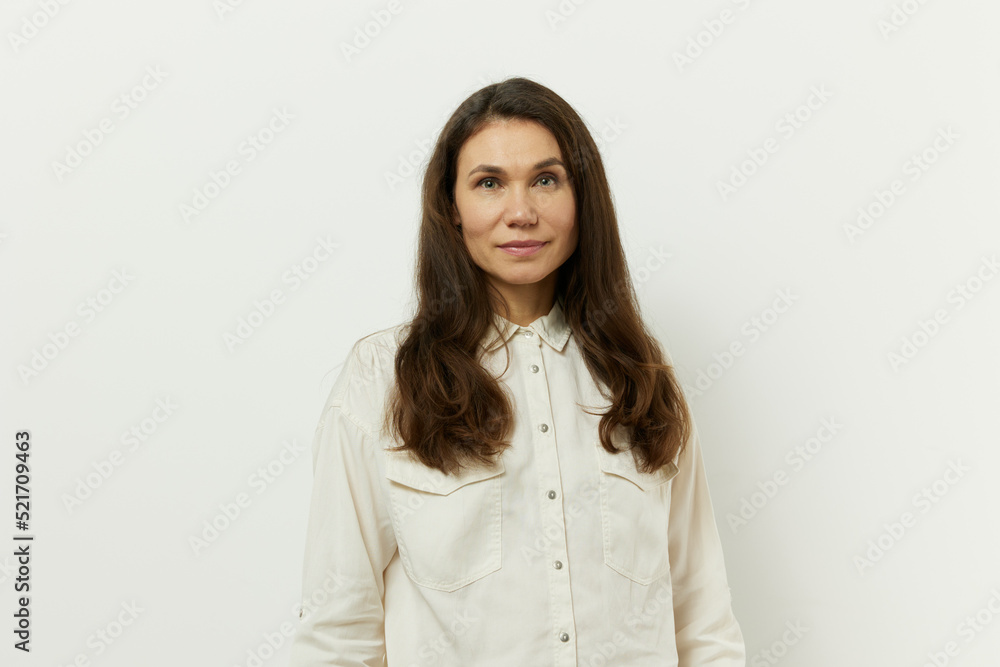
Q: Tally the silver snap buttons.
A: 6